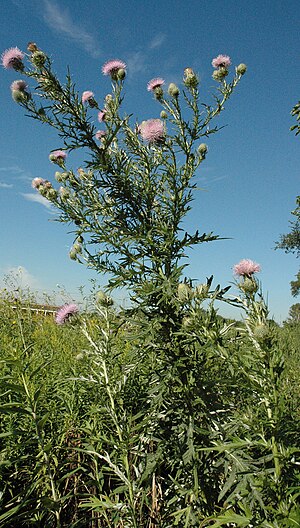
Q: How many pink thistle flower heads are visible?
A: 13